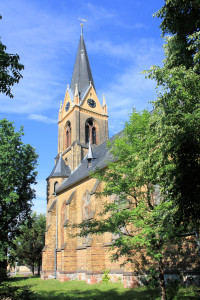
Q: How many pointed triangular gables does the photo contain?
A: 2